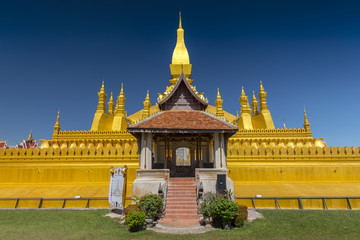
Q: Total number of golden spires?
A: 11